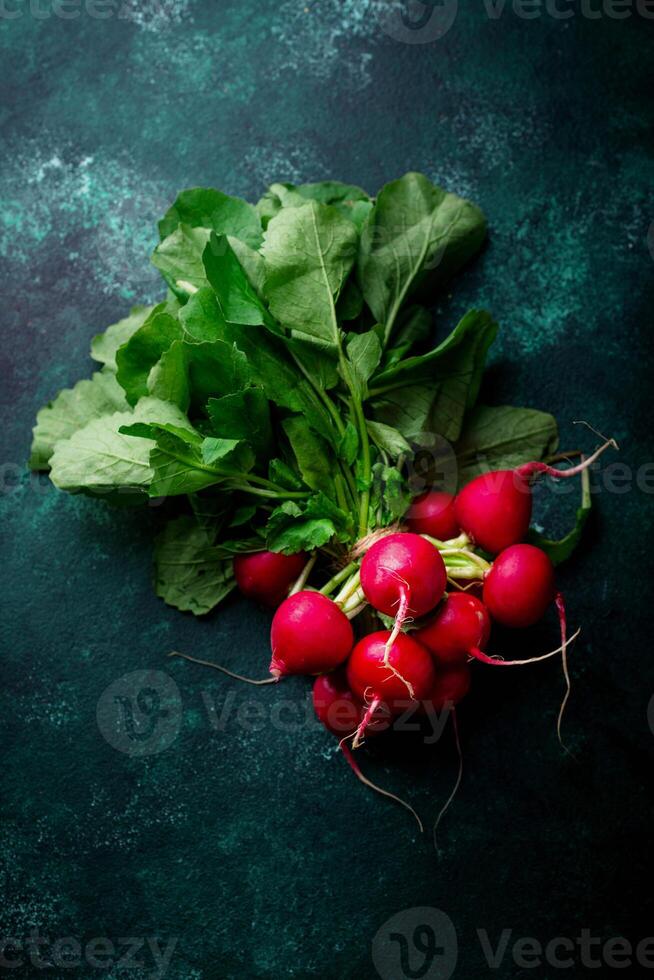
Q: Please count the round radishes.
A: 10